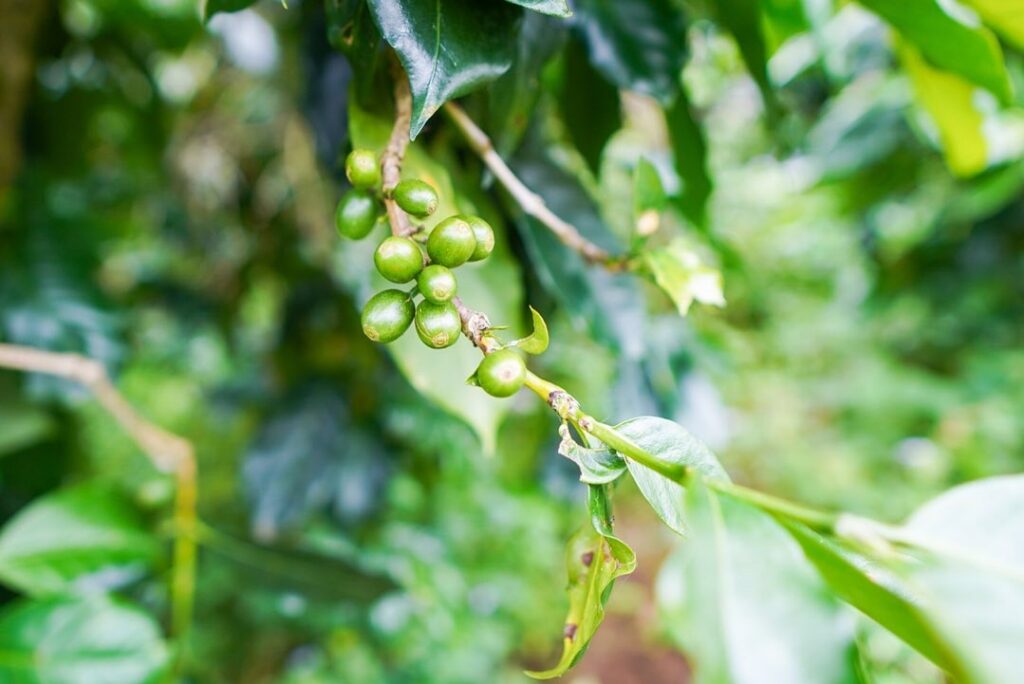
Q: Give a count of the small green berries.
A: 10